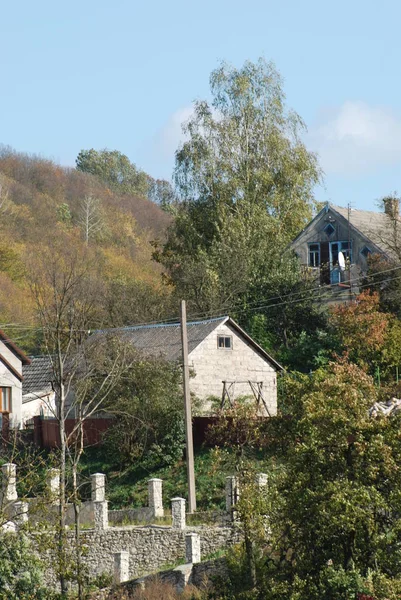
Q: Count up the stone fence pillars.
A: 11